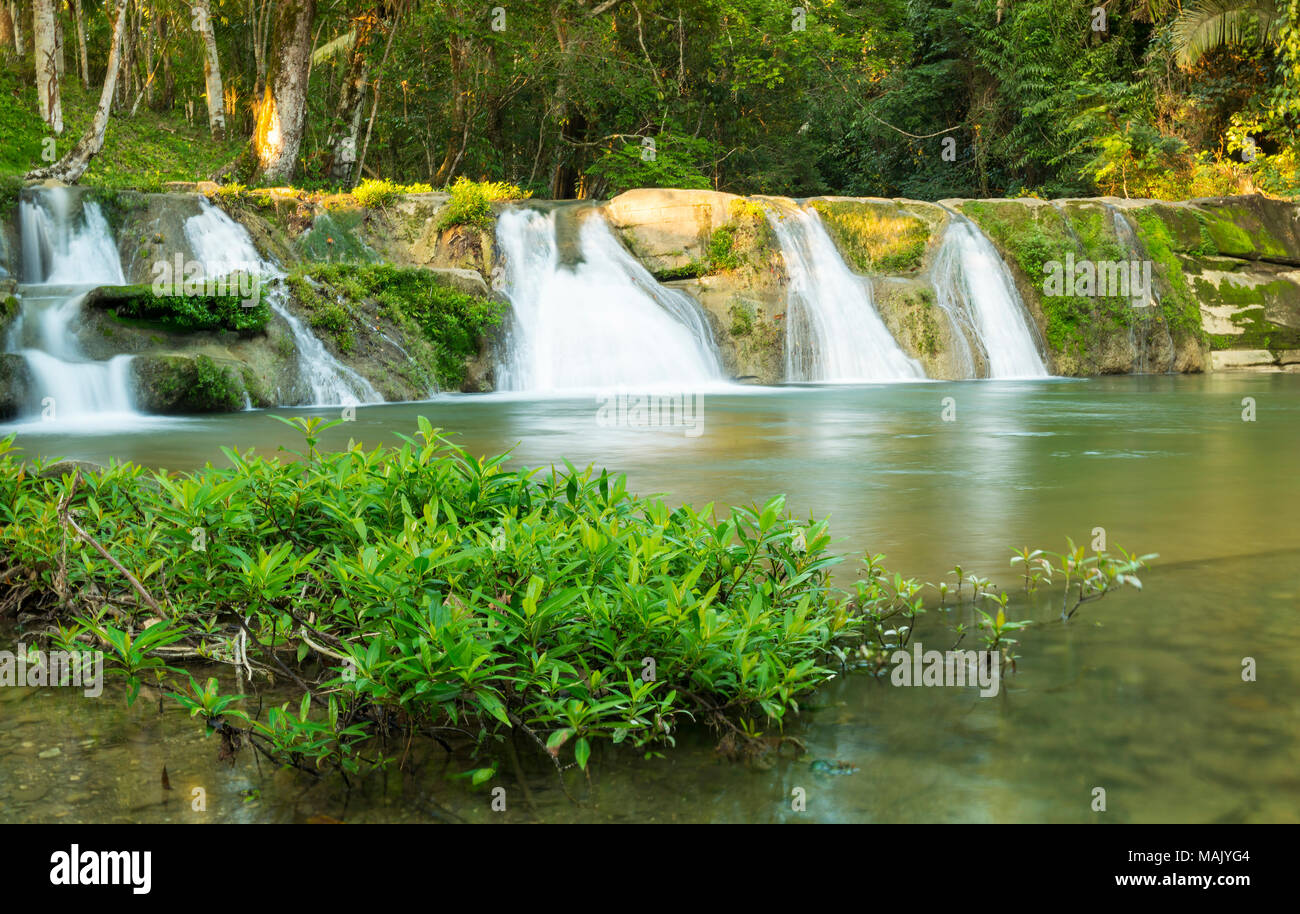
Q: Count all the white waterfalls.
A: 5